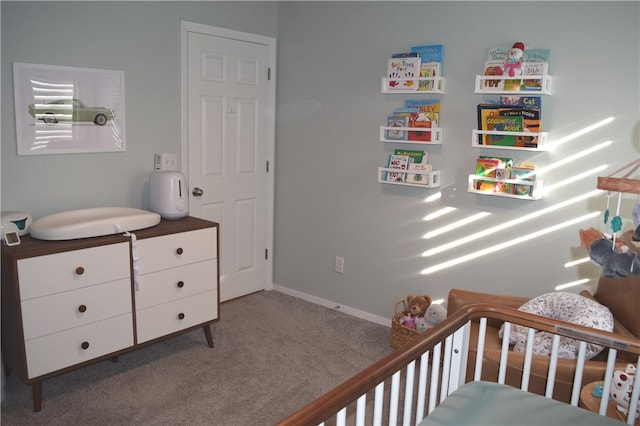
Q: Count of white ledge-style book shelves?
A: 6